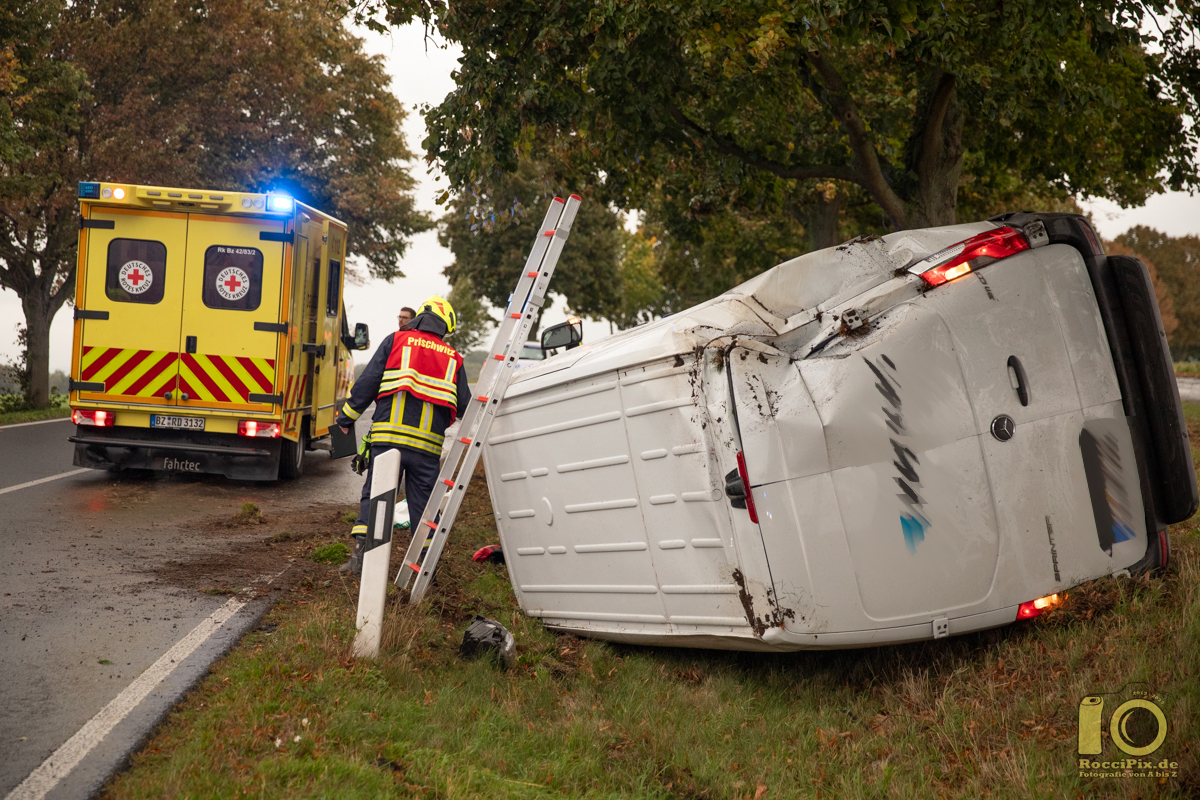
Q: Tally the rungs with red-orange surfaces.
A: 9